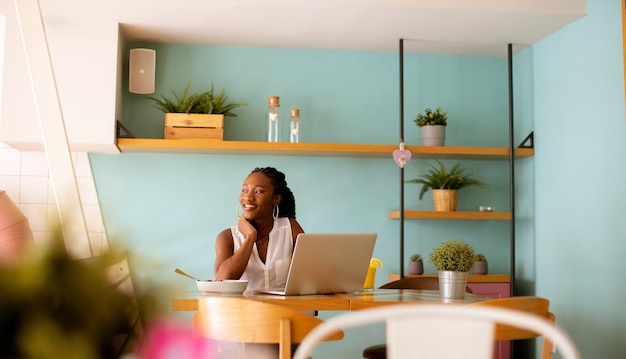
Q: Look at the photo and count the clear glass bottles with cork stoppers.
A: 2